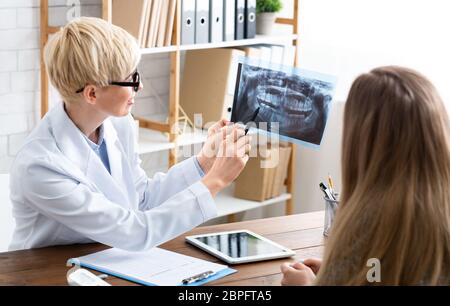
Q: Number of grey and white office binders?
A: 6